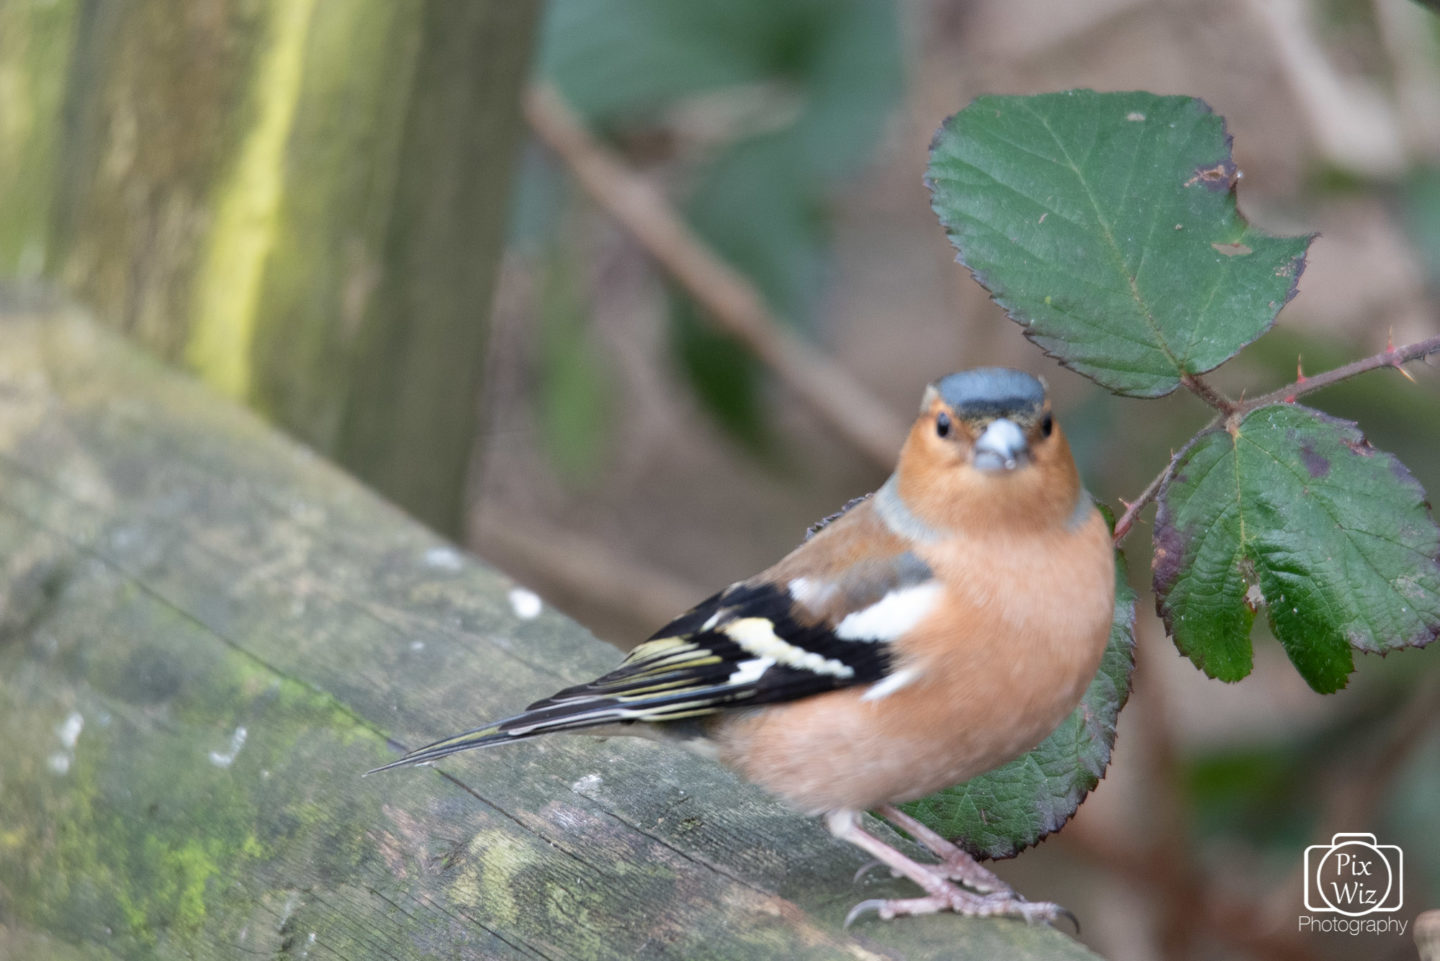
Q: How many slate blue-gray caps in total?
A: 1